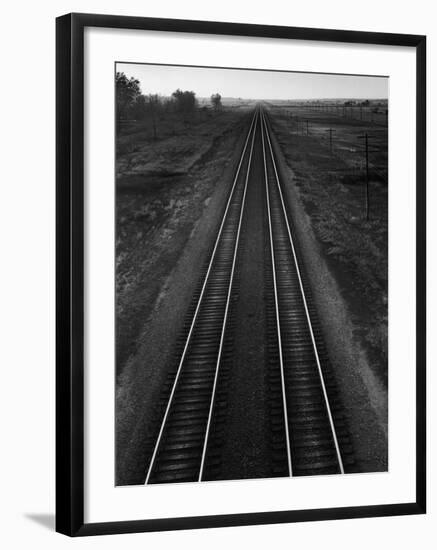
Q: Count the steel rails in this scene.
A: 4